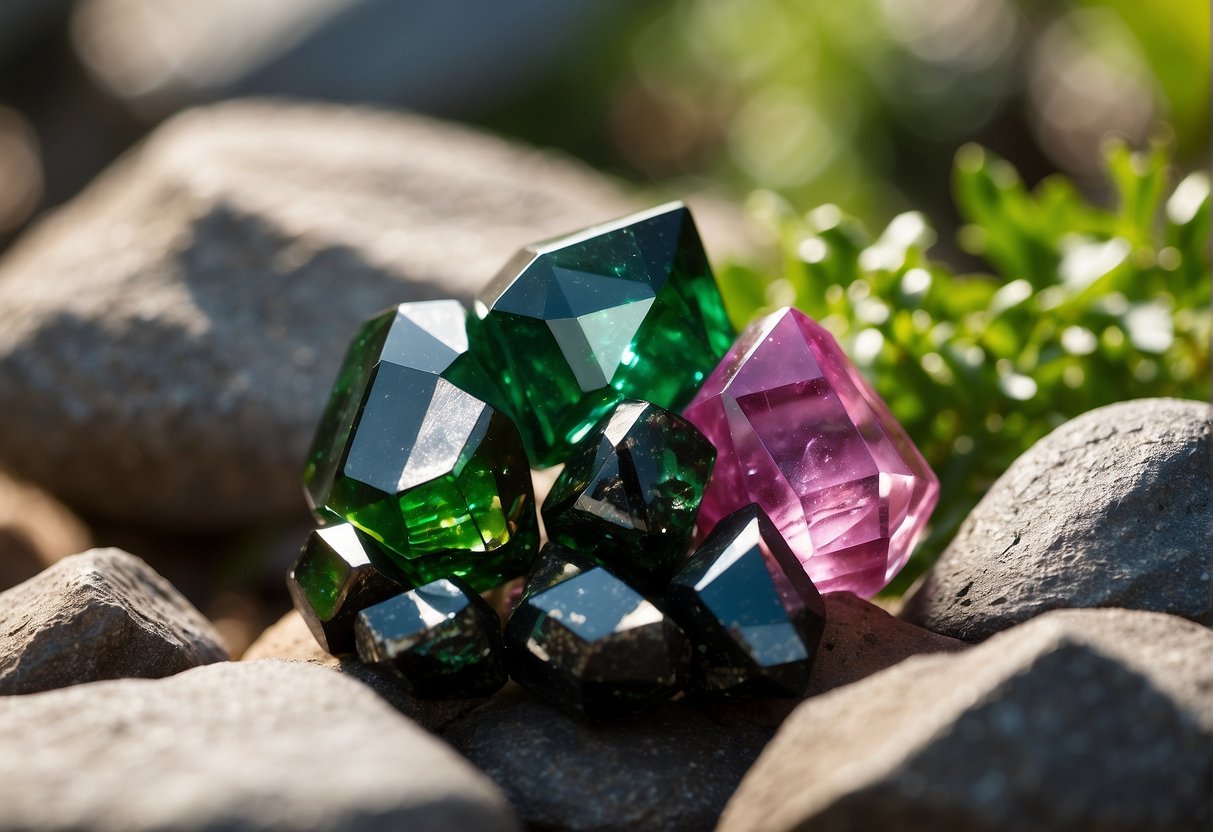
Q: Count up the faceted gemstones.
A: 8